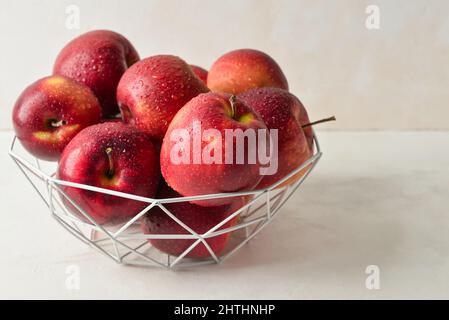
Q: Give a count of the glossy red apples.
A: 9